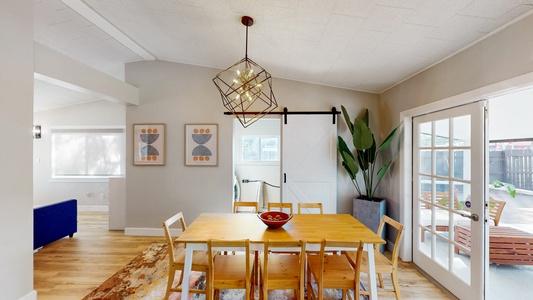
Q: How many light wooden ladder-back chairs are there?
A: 8